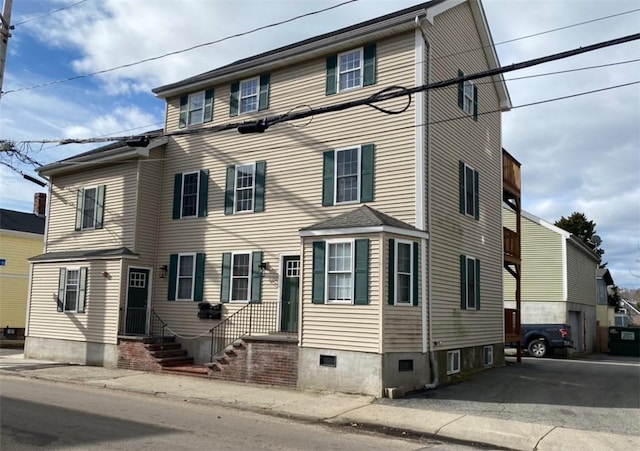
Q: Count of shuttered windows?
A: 15